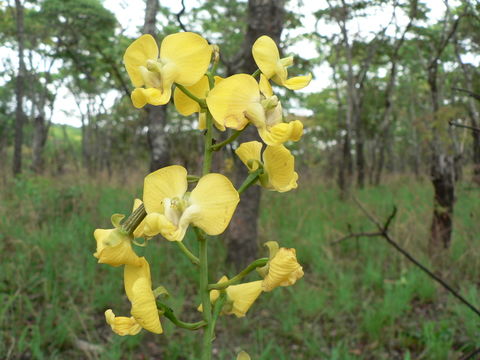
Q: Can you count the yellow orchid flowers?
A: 10